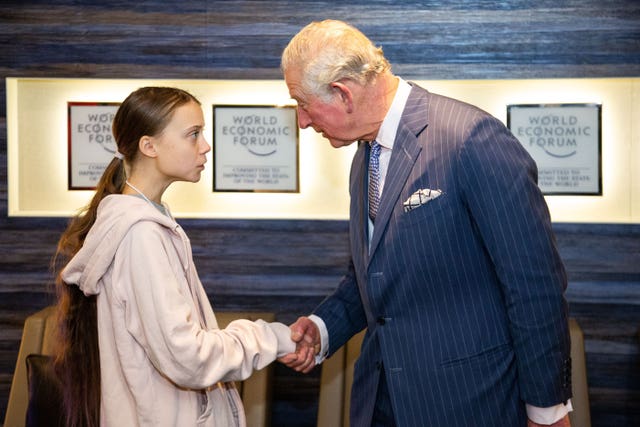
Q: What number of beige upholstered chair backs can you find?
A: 2